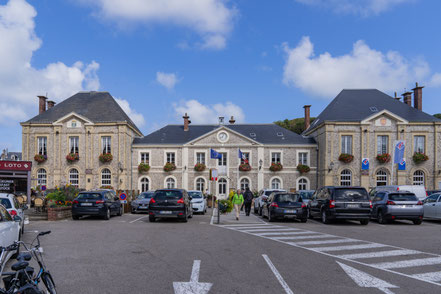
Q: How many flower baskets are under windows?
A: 12